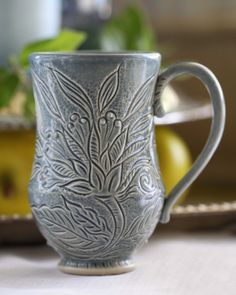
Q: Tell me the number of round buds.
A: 12